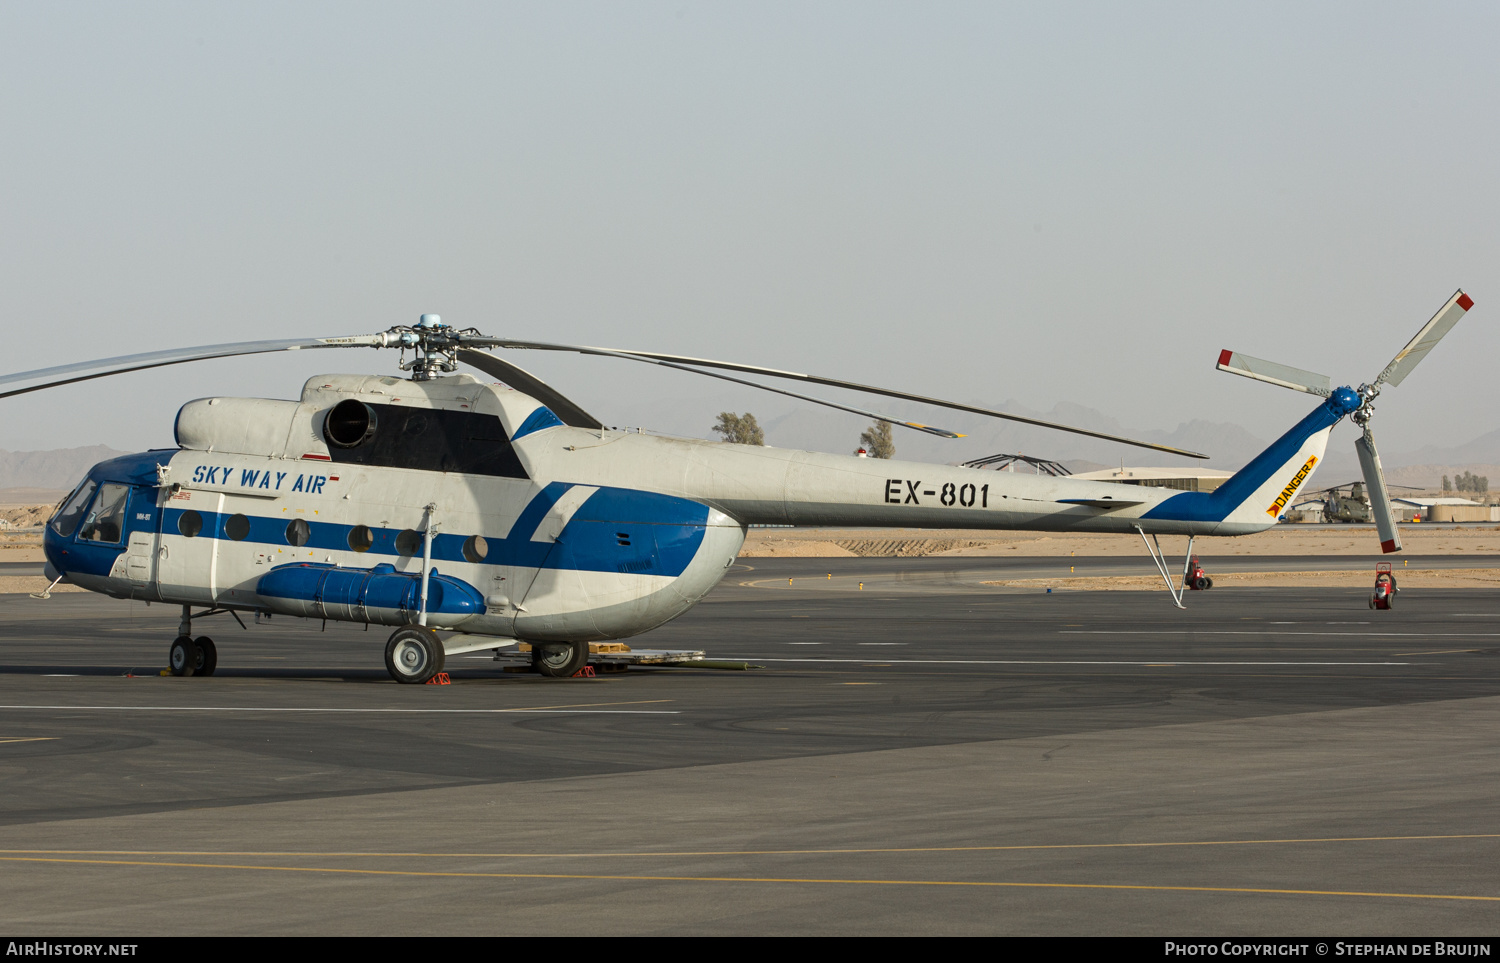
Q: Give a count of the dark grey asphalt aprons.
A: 1